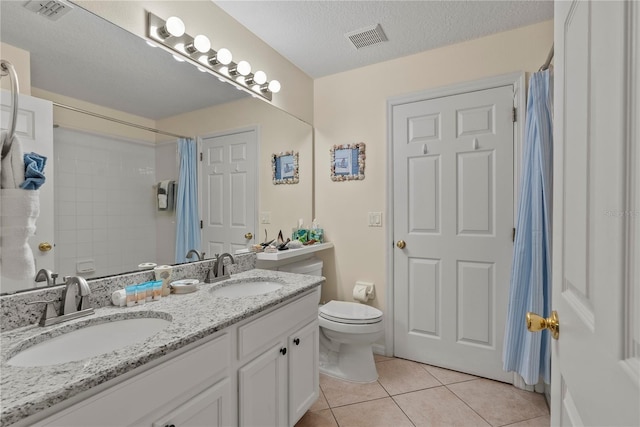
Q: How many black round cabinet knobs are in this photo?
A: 3